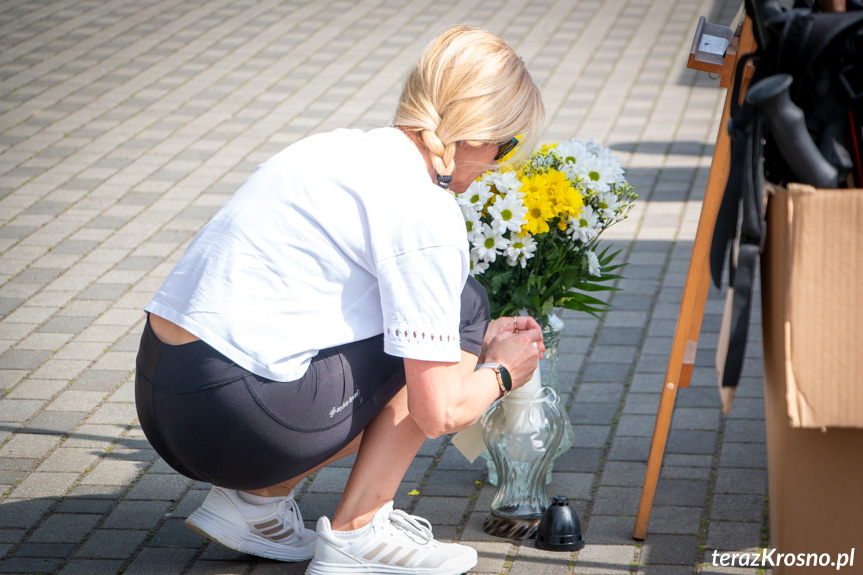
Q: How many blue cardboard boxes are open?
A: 0